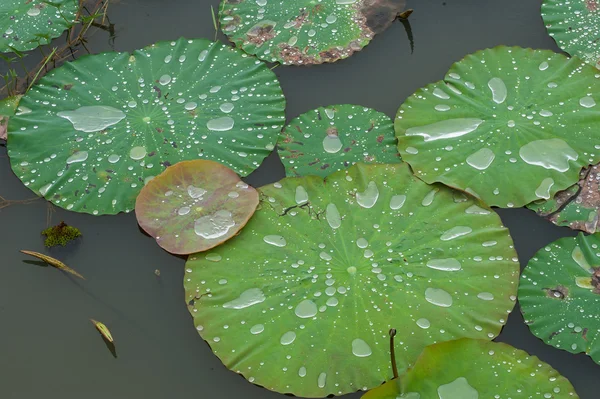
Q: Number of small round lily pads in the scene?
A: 2